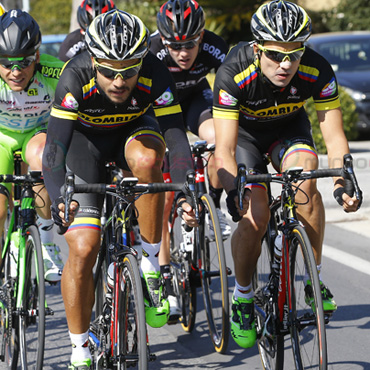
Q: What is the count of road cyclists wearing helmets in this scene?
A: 5